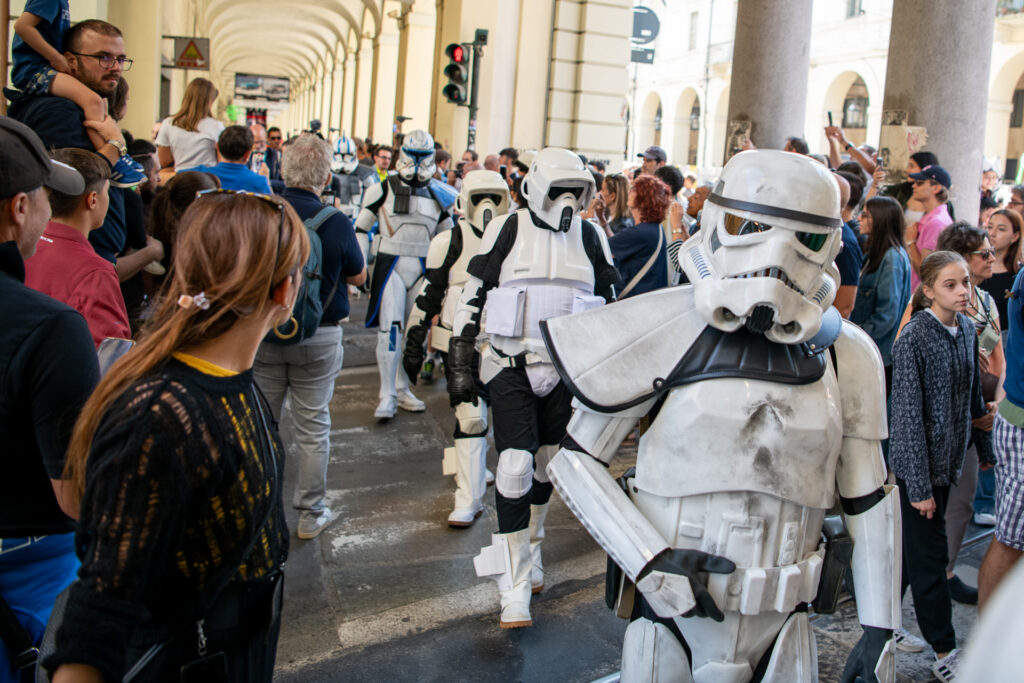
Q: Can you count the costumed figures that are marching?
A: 5